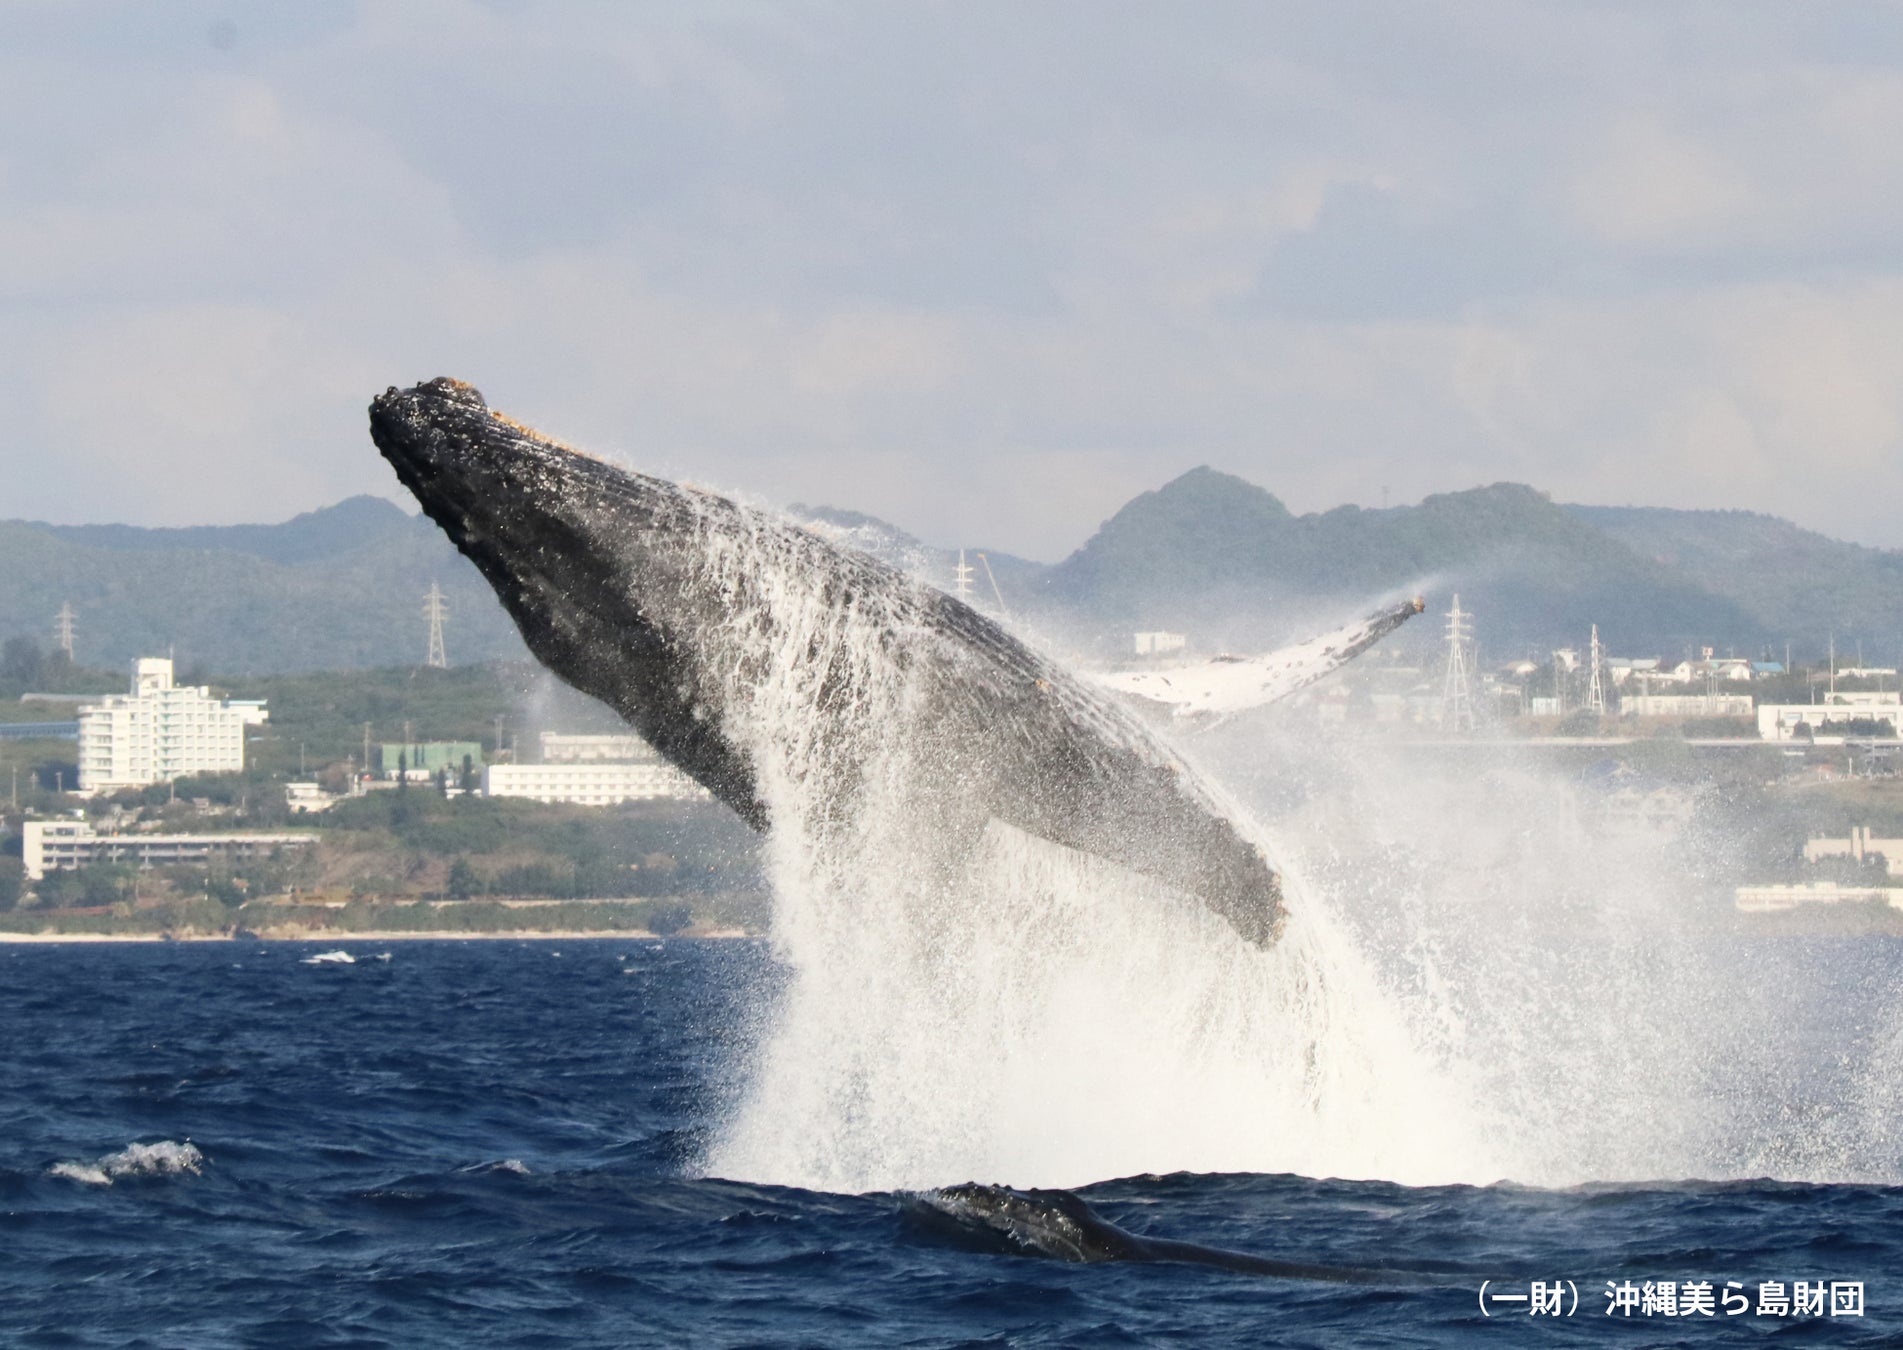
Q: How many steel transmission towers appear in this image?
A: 5